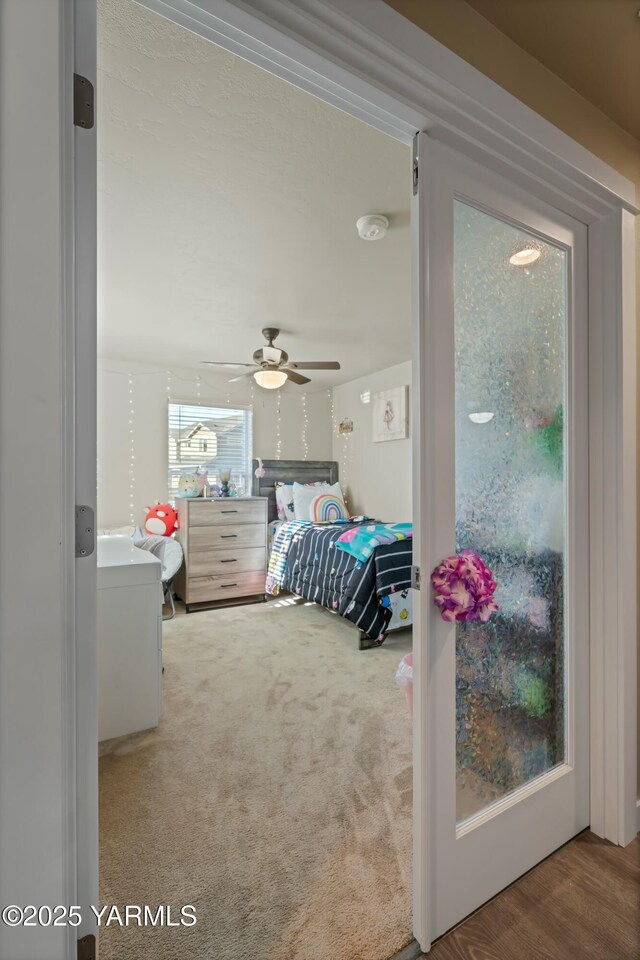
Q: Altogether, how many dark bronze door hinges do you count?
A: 3